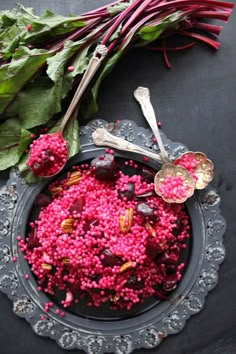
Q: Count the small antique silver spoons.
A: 2